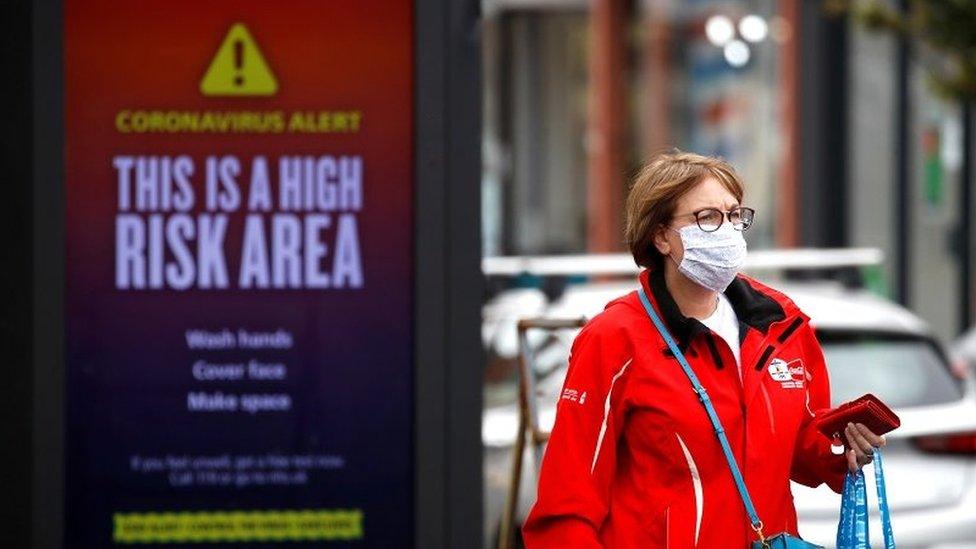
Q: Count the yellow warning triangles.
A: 1